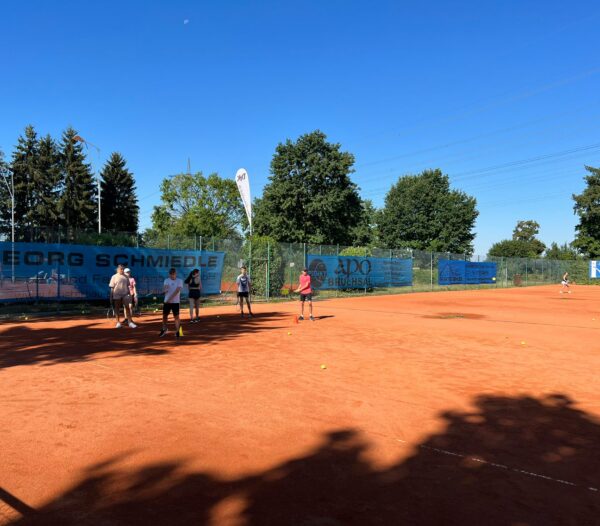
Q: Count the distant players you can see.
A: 1